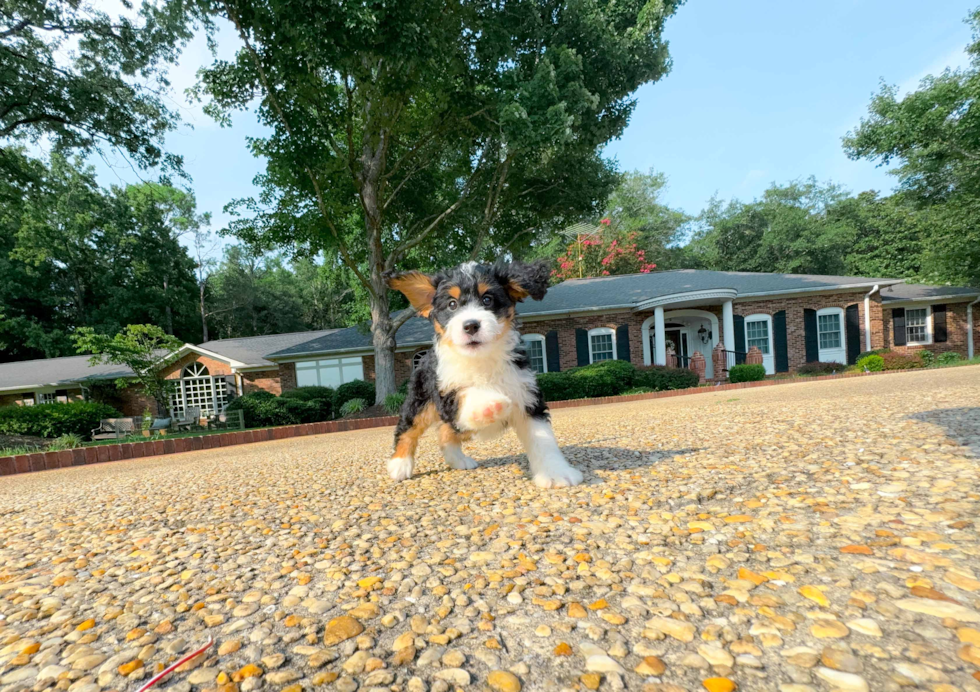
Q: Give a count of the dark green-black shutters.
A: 9